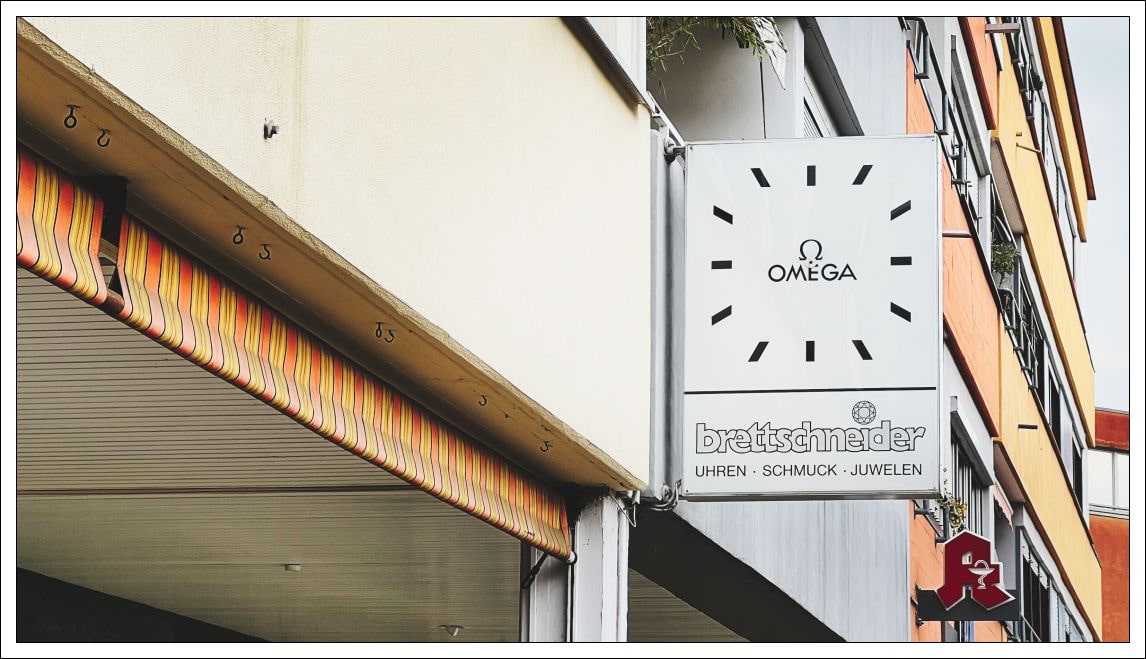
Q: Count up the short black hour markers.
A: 12